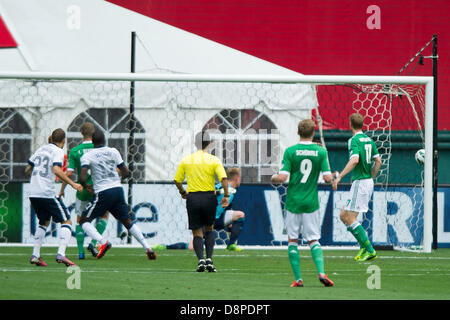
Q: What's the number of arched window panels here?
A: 3